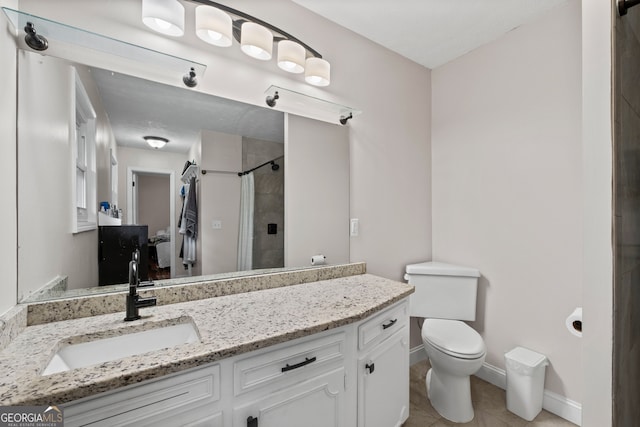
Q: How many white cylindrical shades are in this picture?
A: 5